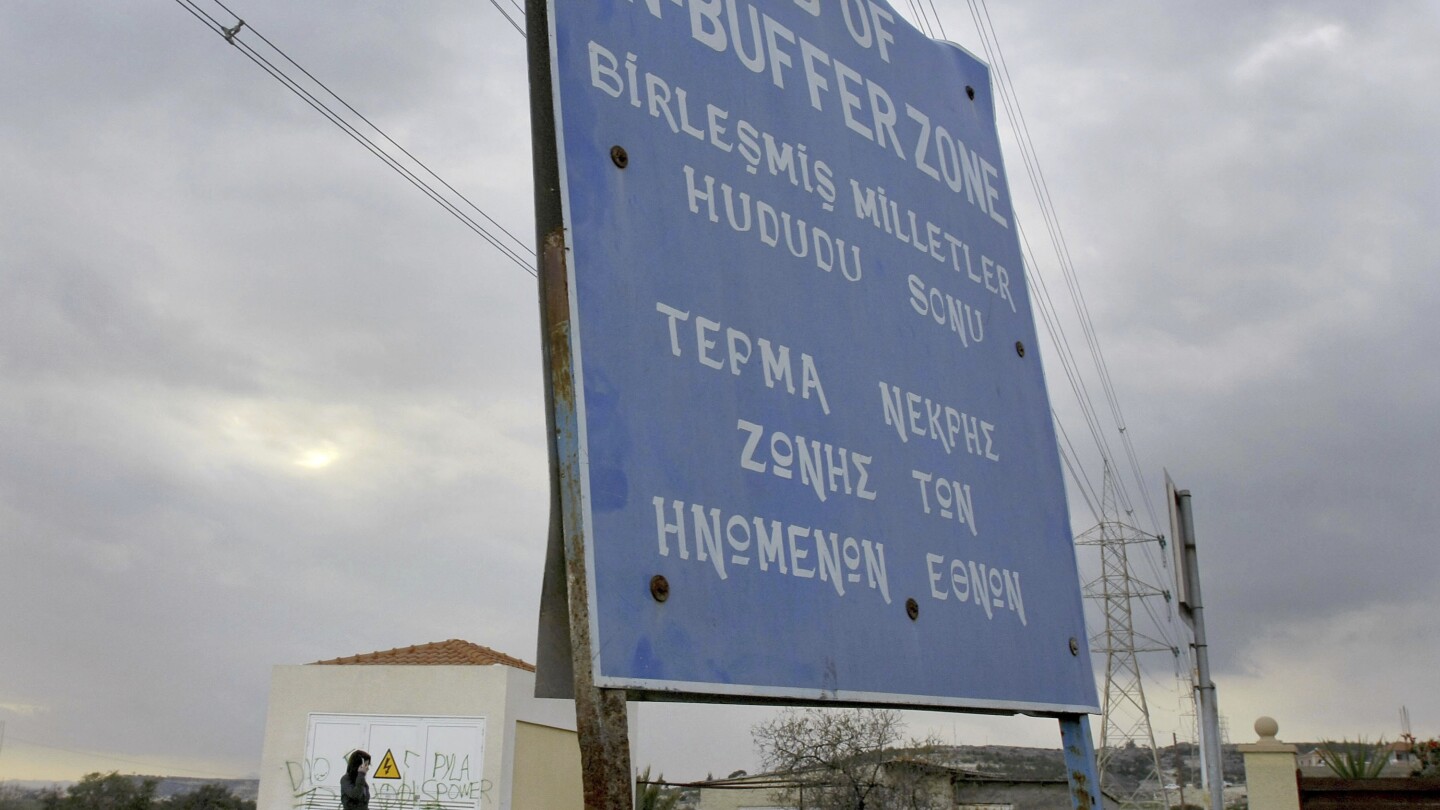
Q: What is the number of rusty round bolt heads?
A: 6